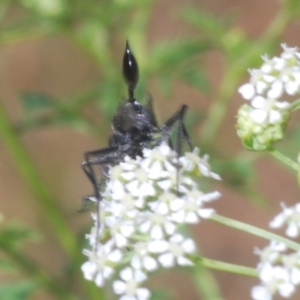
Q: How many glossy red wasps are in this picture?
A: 0